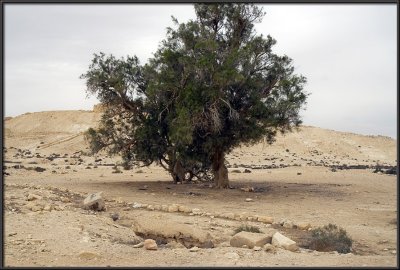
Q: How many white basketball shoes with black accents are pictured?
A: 0